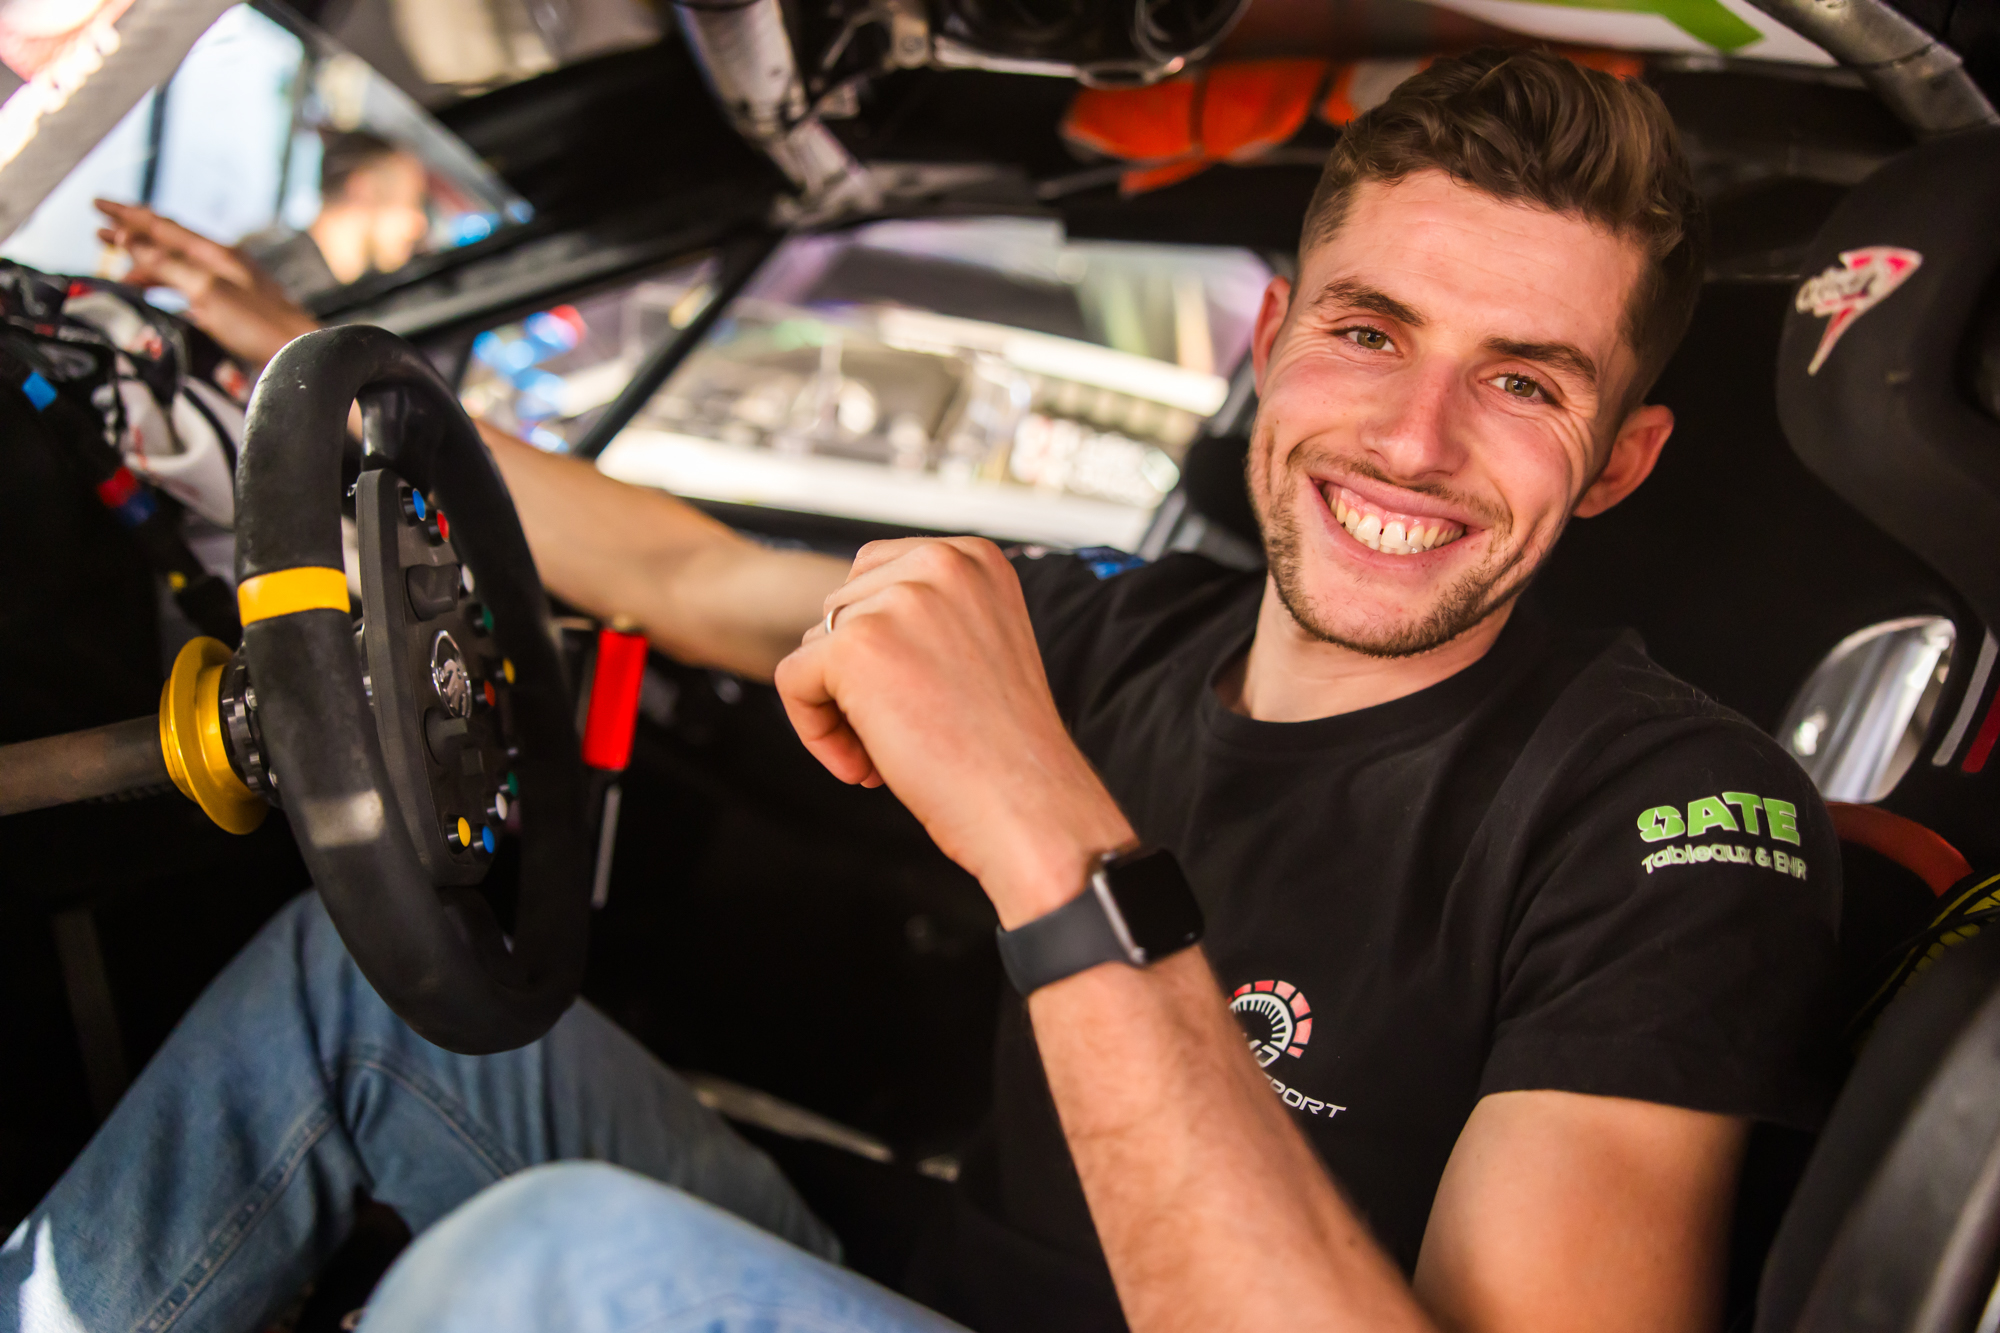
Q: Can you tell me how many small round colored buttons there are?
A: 10